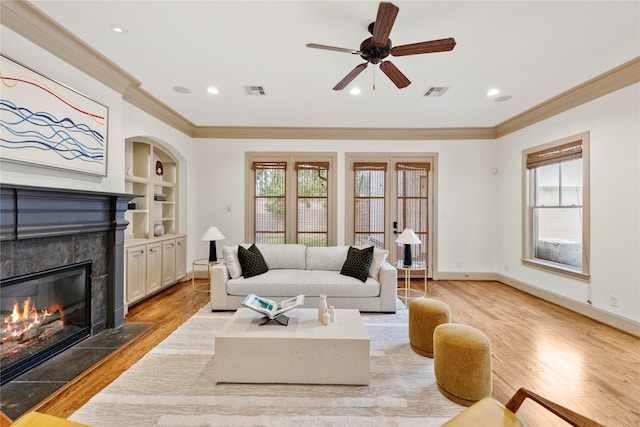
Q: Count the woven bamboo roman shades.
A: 5